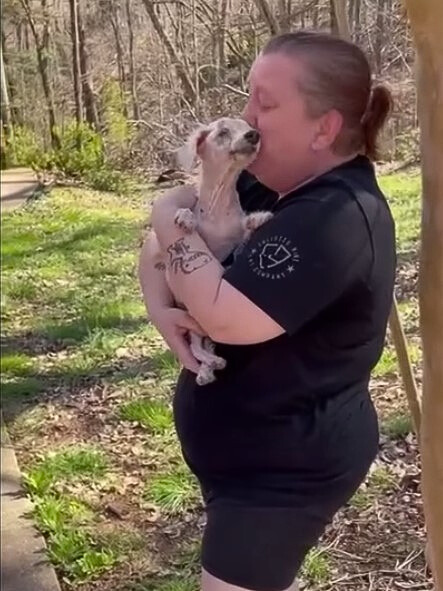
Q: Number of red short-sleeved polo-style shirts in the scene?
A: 0